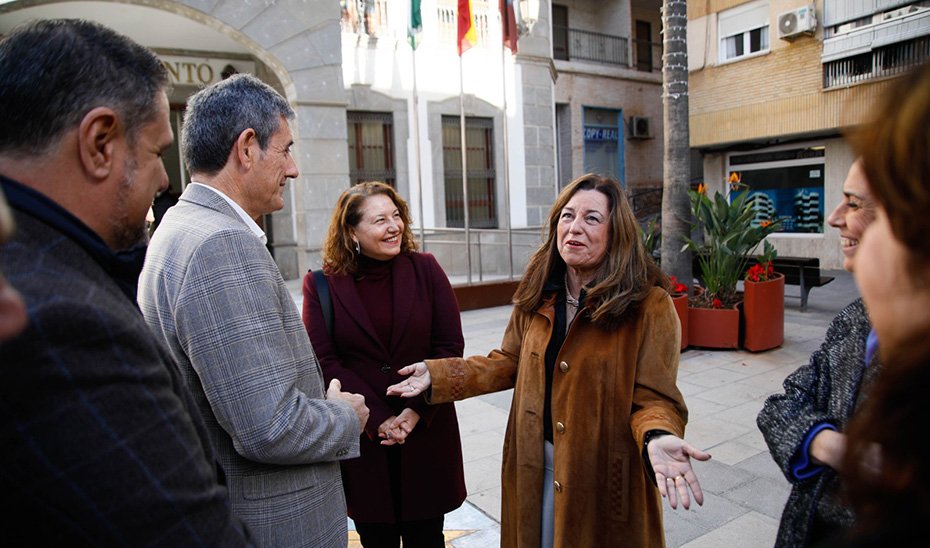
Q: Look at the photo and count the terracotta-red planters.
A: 3